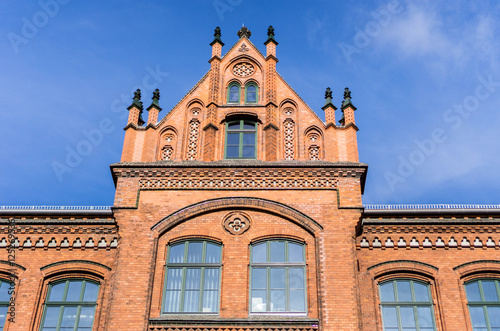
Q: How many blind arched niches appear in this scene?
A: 4